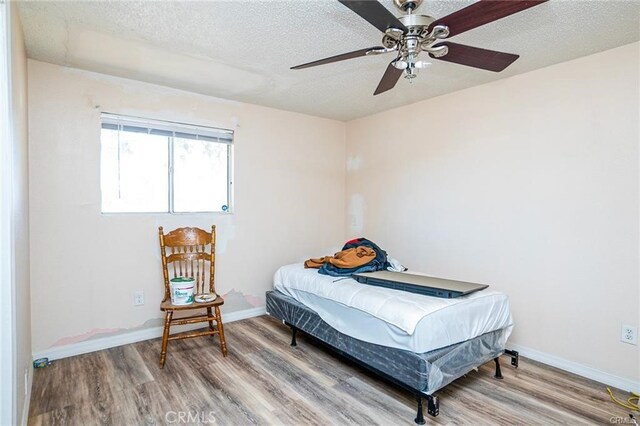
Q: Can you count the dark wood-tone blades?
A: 5